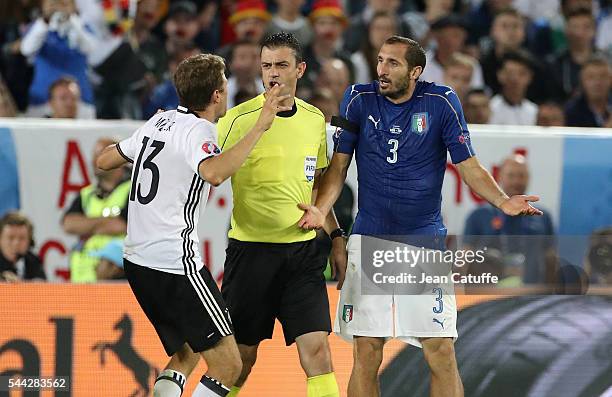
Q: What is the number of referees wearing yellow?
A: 1